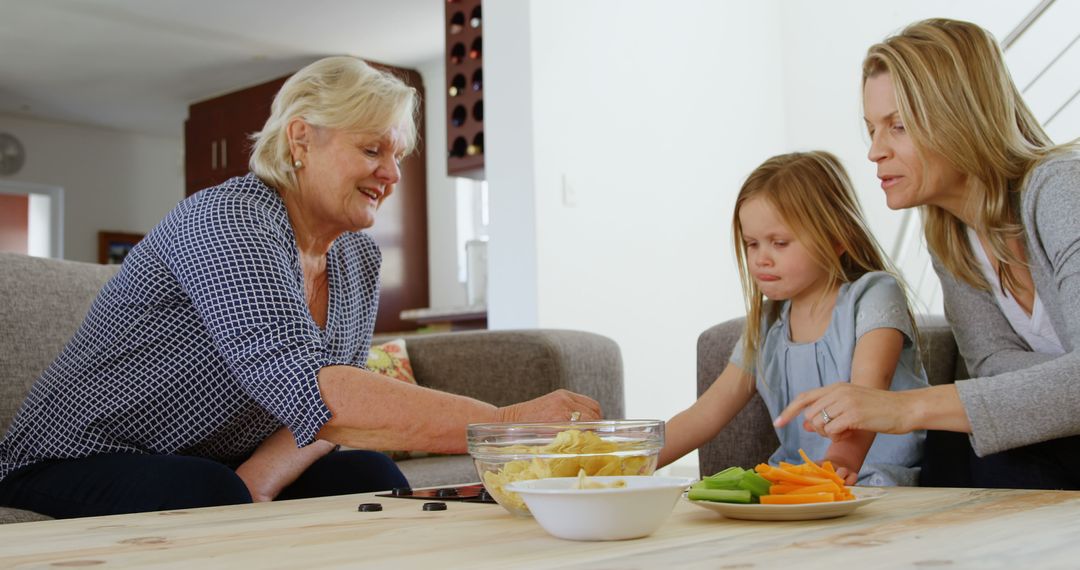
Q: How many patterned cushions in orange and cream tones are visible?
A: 1